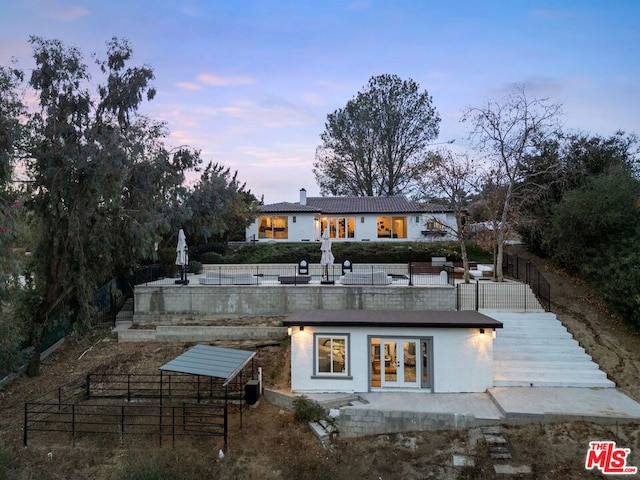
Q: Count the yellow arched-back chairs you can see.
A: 0